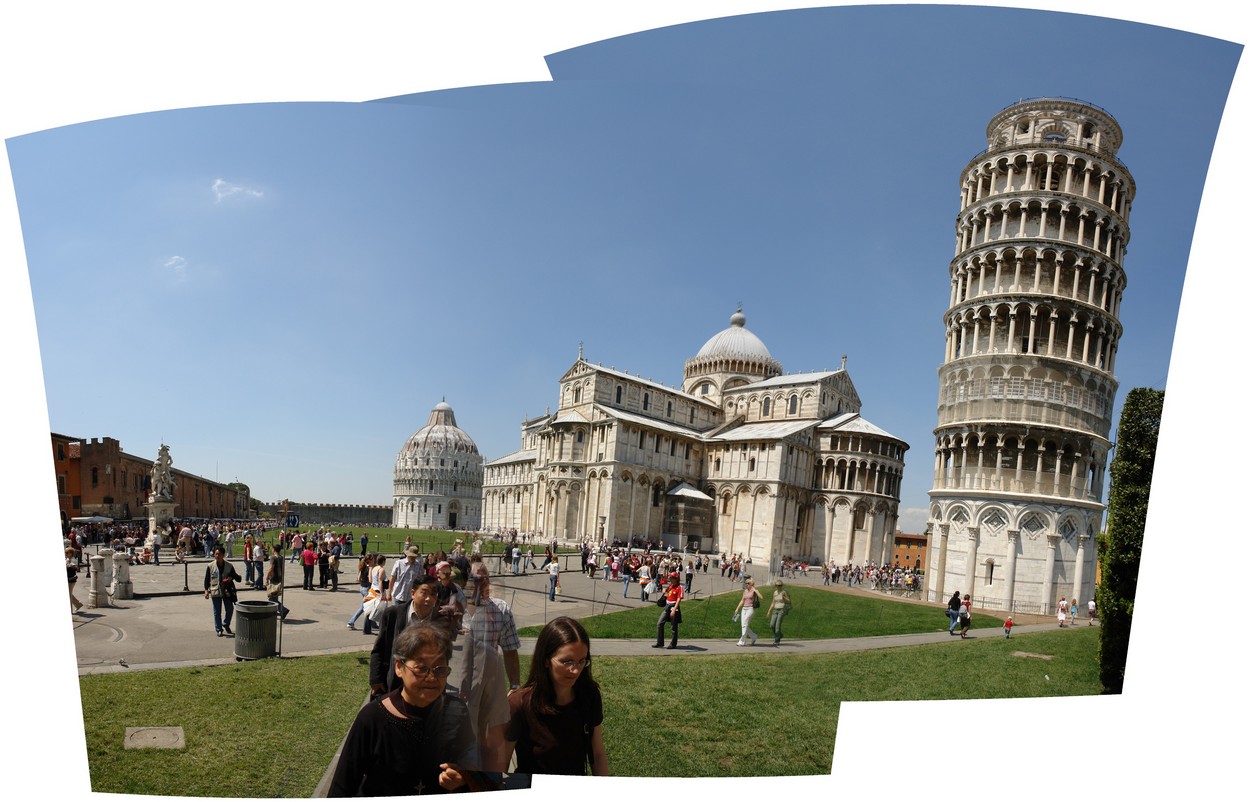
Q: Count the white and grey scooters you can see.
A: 0